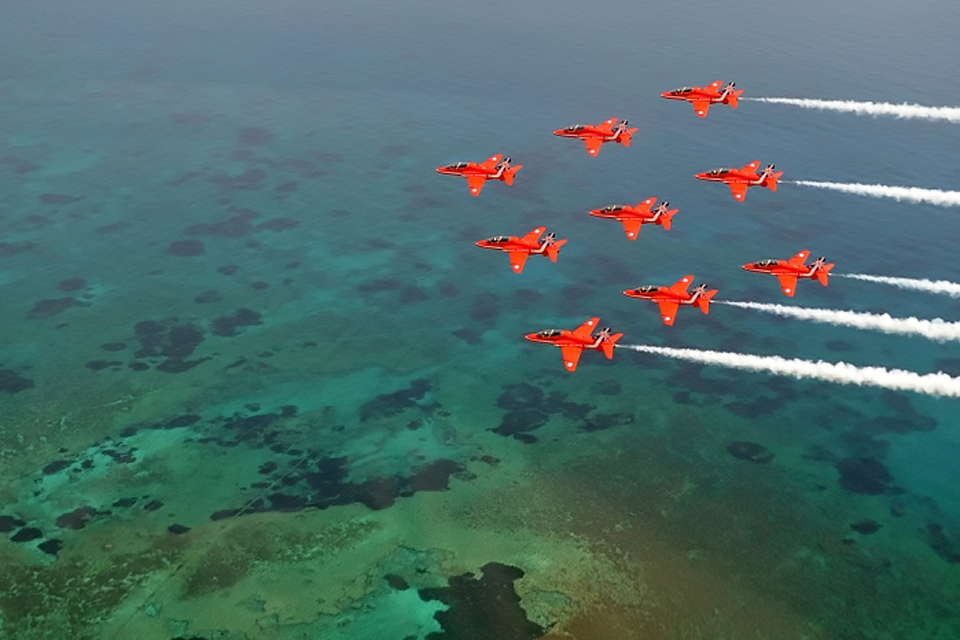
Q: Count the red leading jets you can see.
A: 3